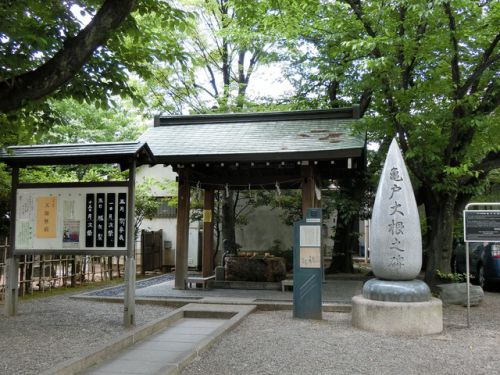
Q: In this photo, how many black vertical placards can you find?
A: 4